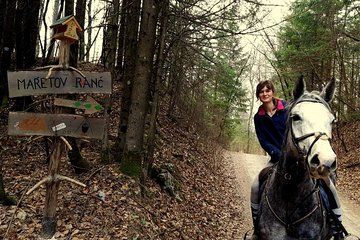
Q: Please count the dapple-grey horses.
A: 1